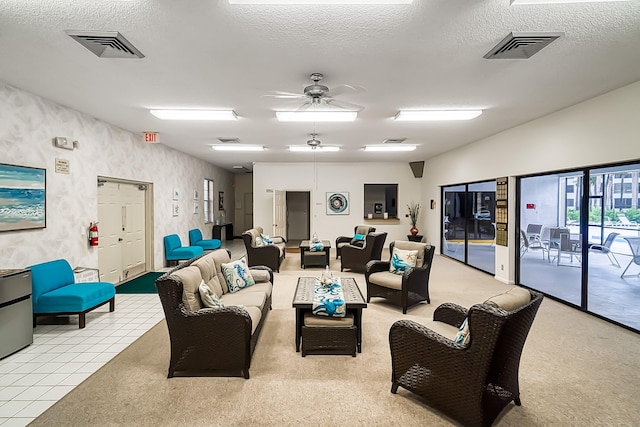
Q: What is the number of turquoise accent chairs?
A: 3